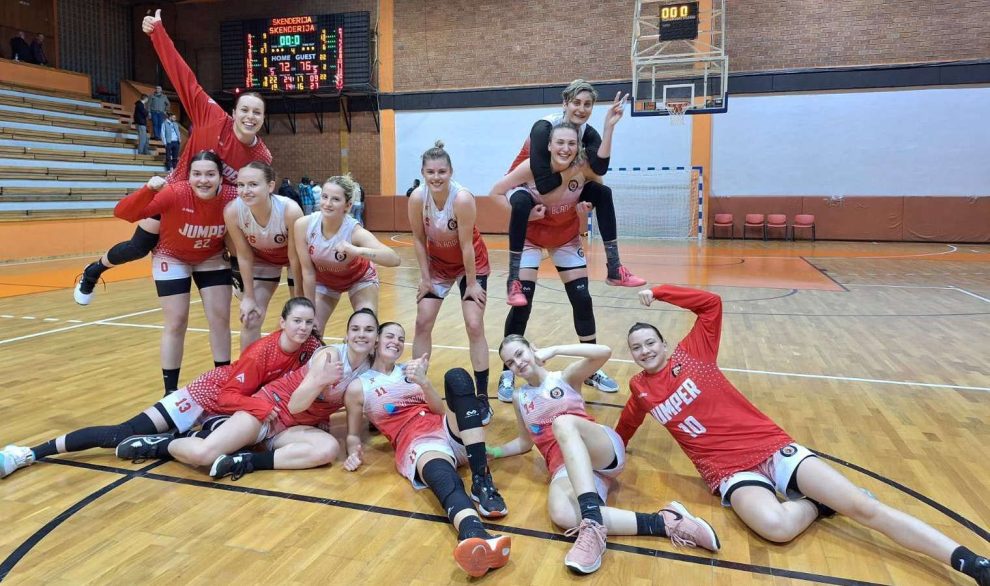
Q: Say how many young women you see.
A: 12